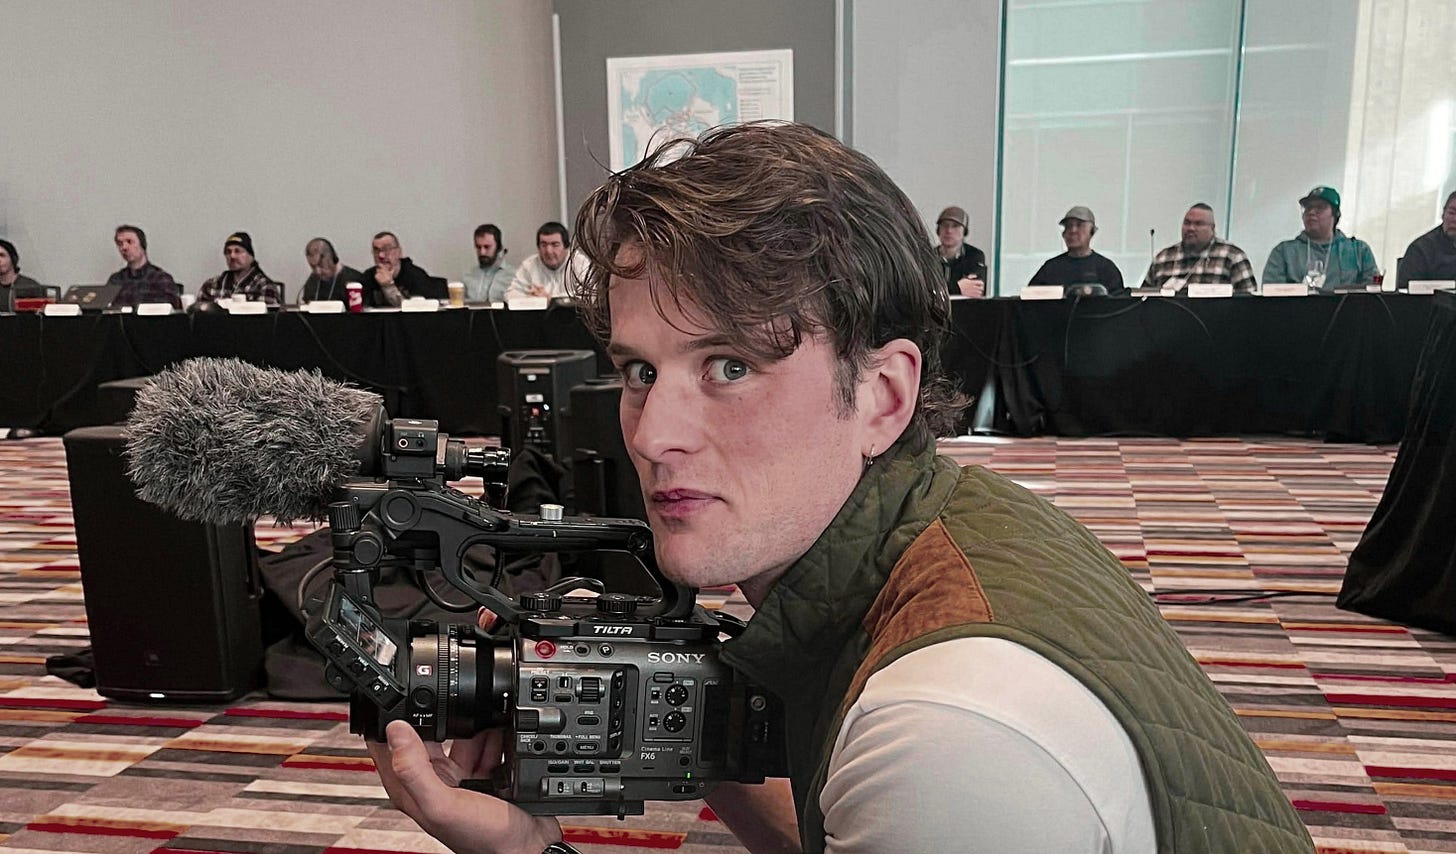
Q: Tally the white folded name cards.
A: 10